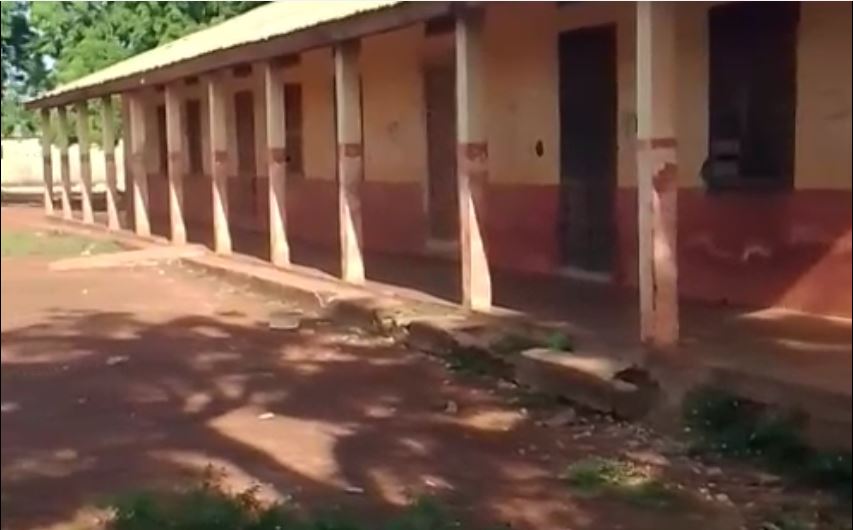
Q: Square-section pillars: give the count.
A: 11